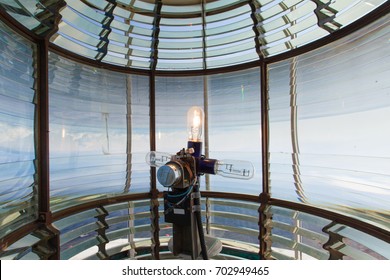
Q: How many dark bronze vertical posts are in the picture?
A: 3